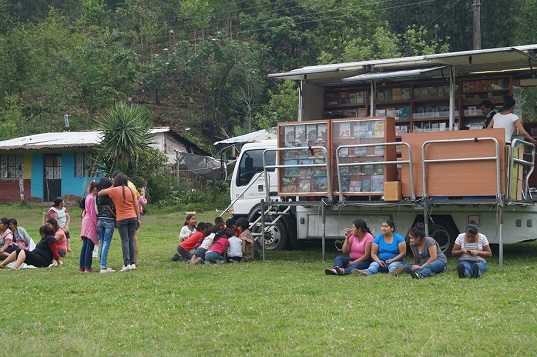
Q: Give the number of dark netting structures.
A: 1